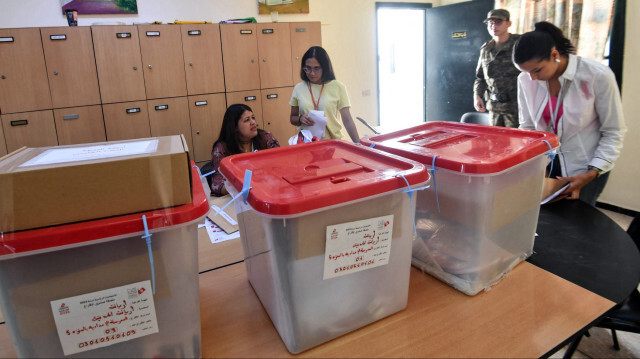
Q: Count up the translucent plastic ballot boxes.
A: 3